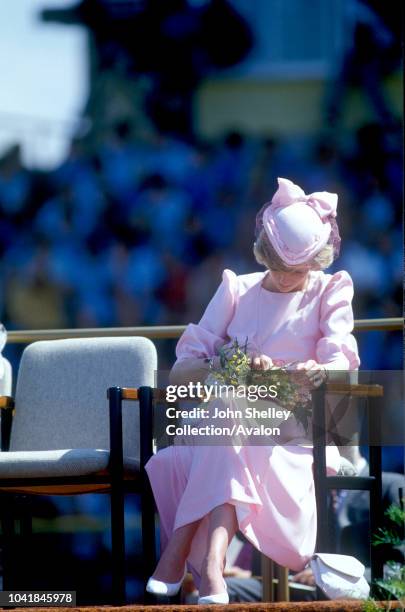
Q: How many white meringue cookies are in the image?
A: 0